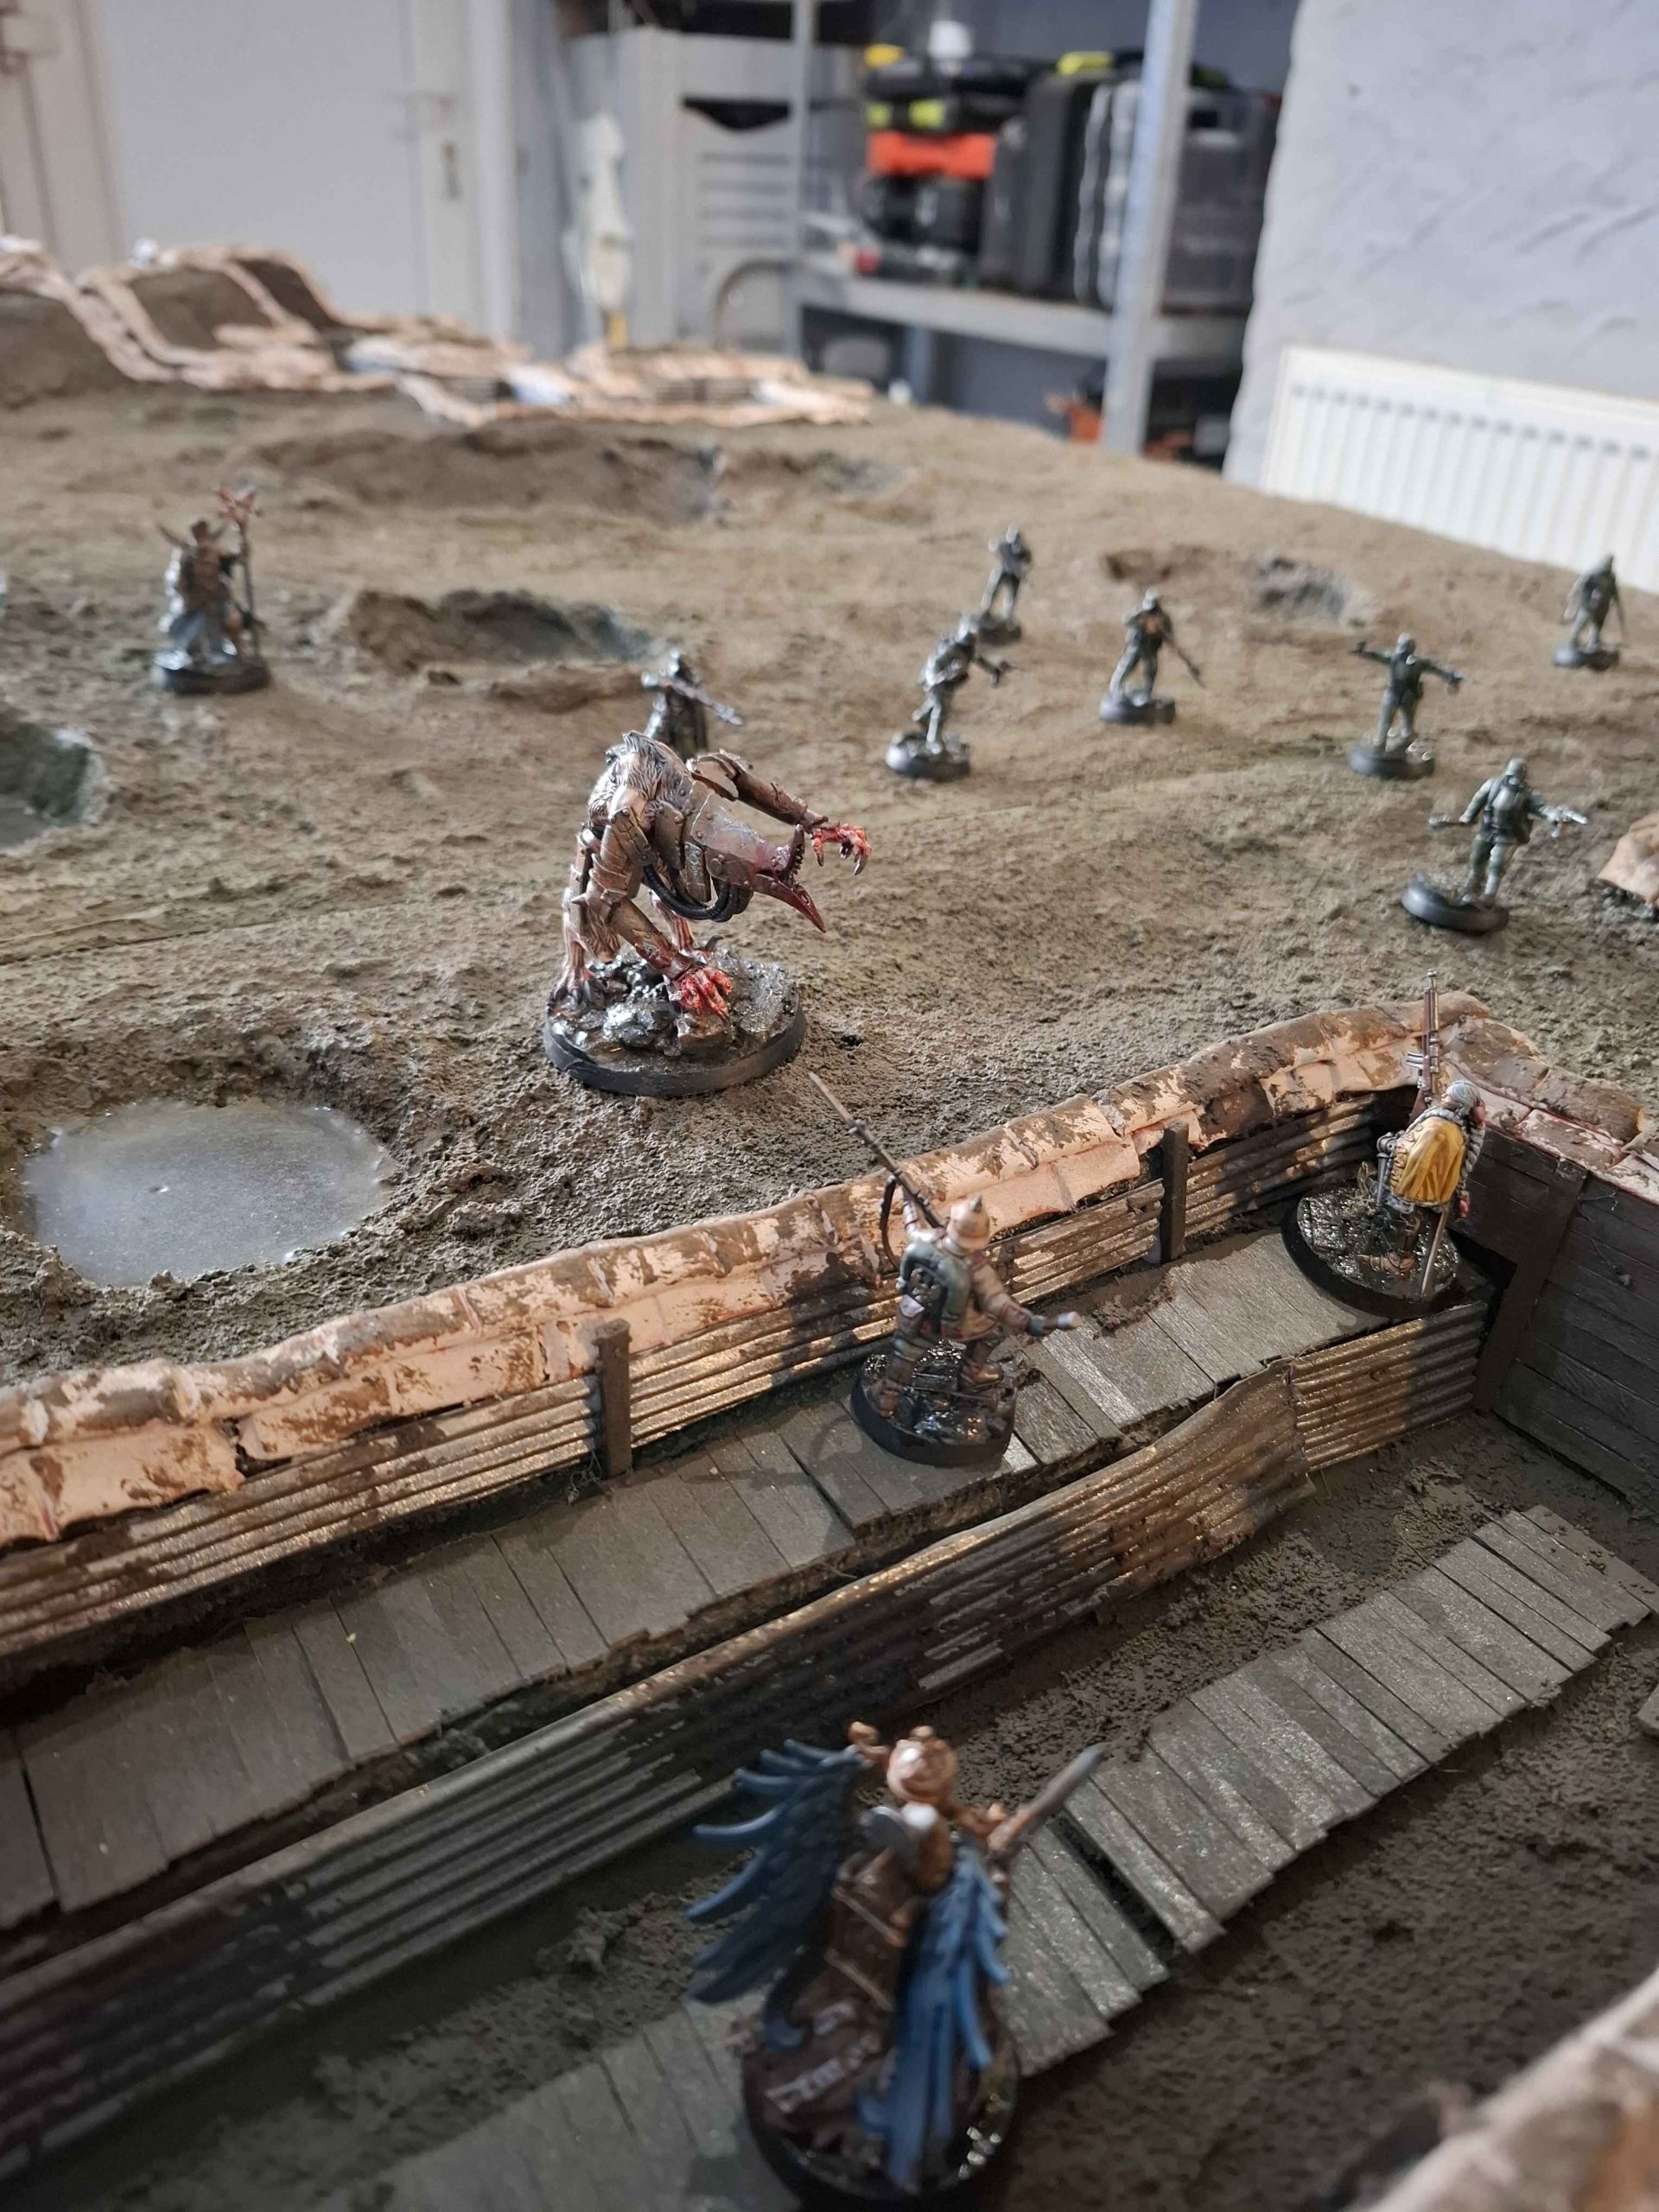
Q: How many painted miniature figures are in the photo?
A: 12